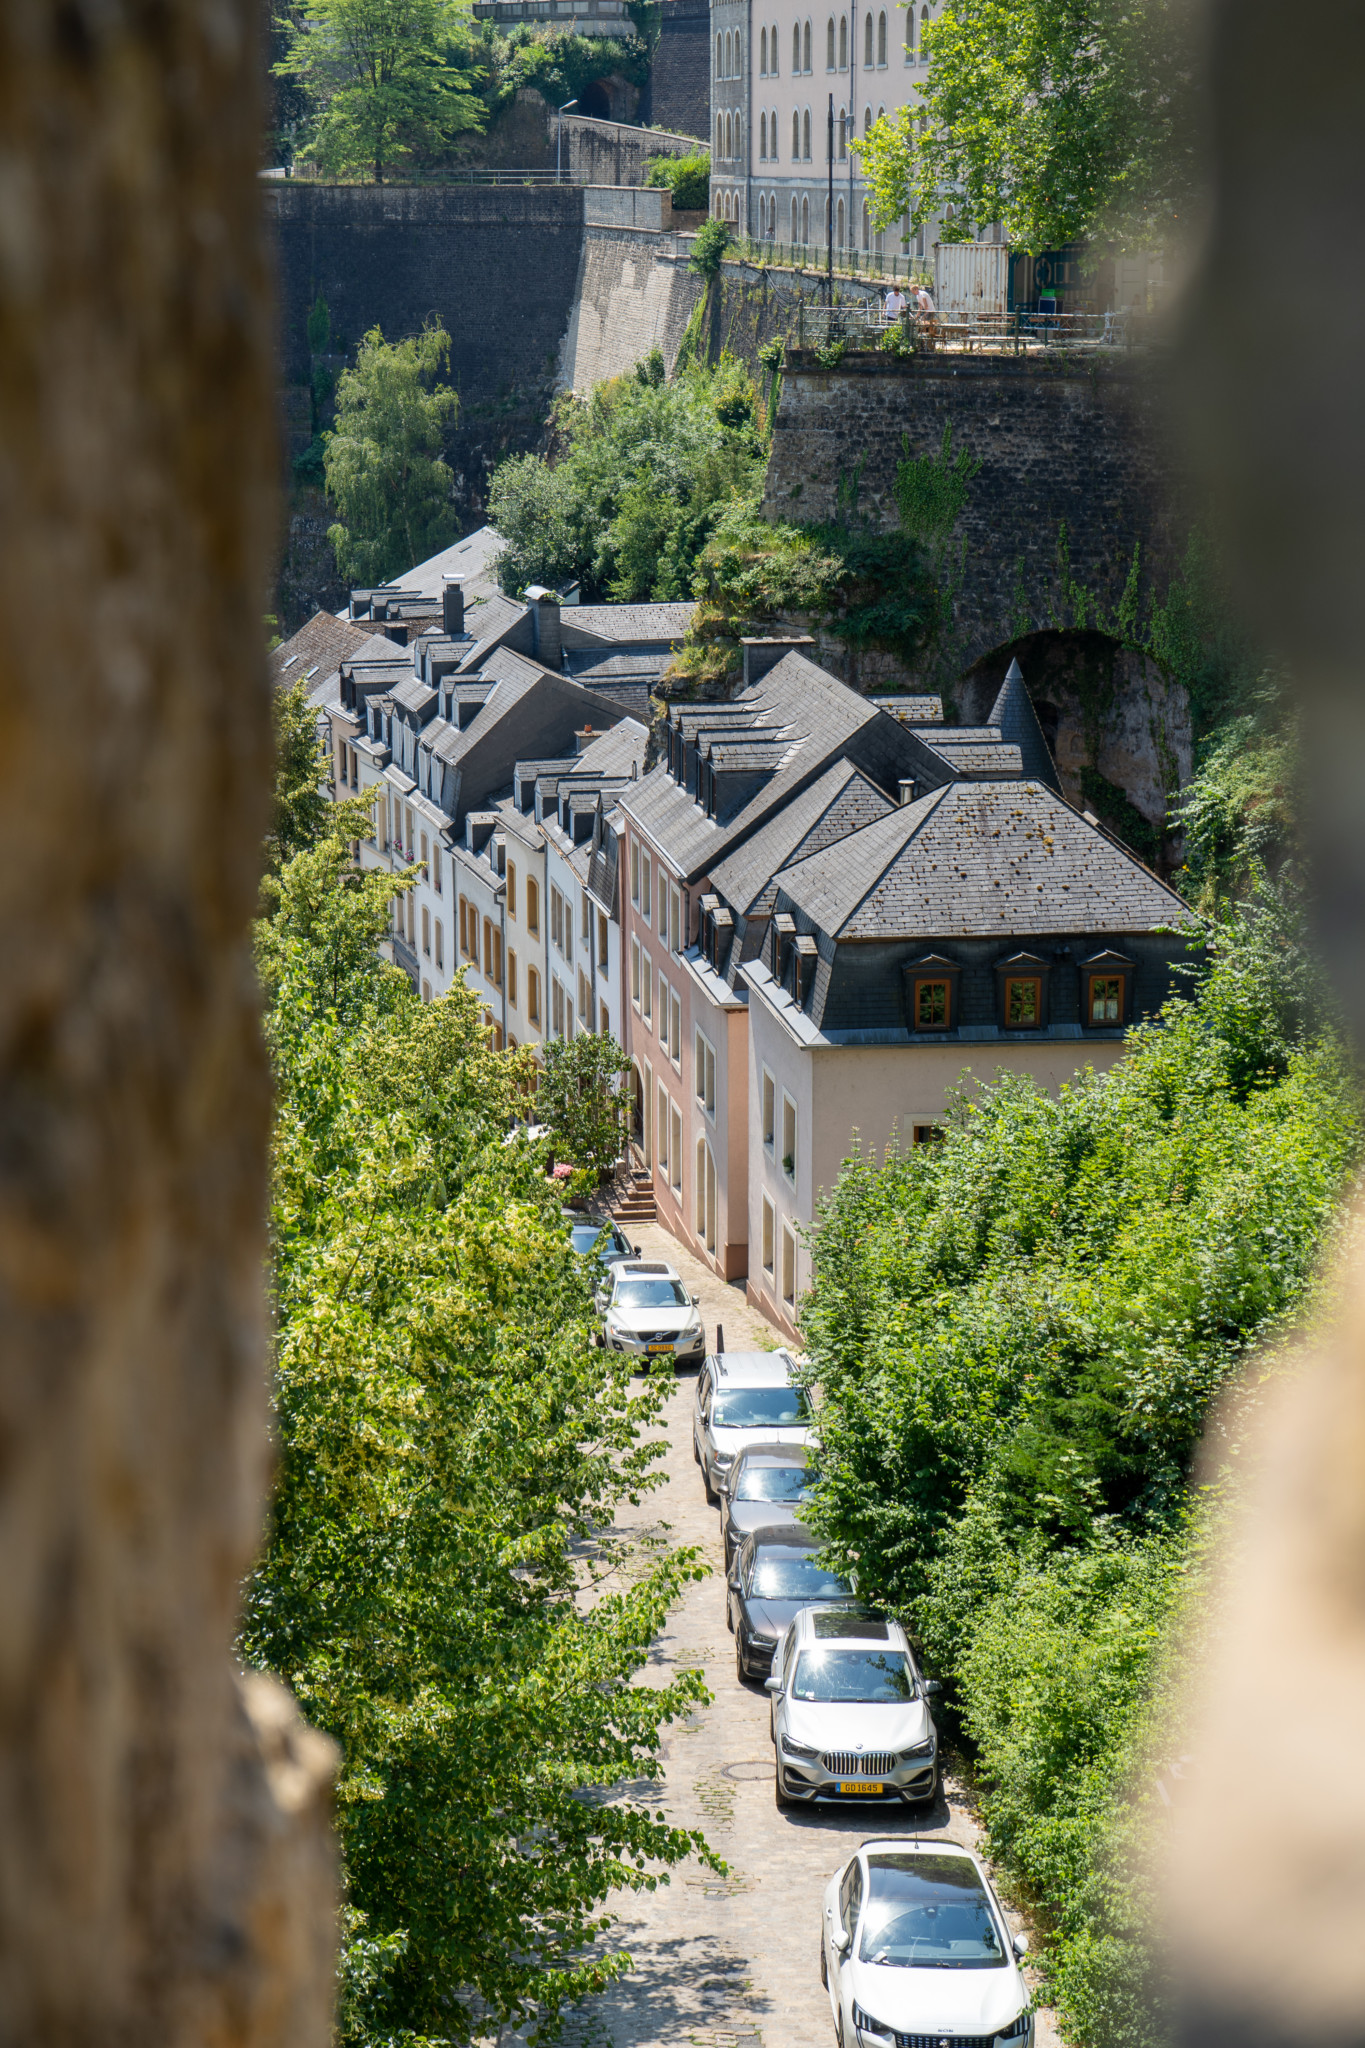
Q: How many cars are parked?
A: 7